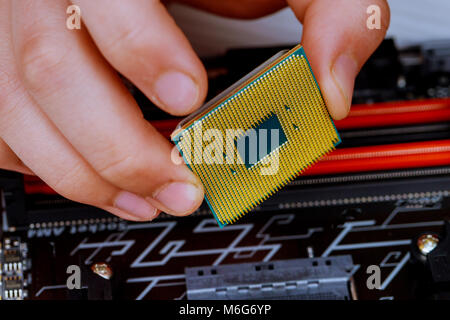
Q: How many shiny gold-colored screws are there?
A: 2